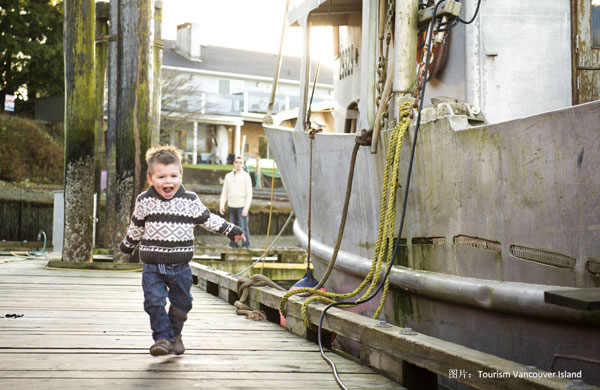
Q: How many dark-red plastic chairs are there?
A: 0